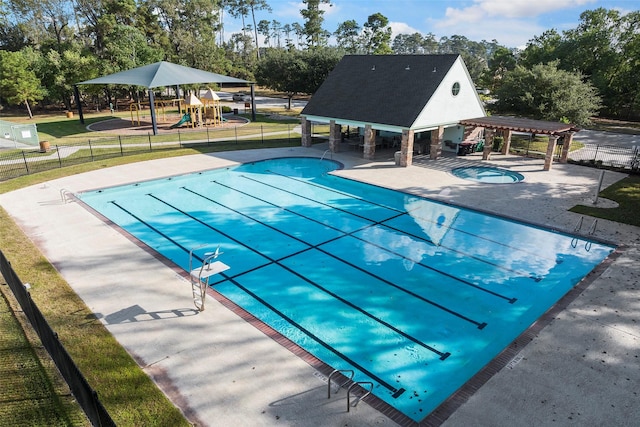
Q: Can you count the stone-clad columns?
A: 9